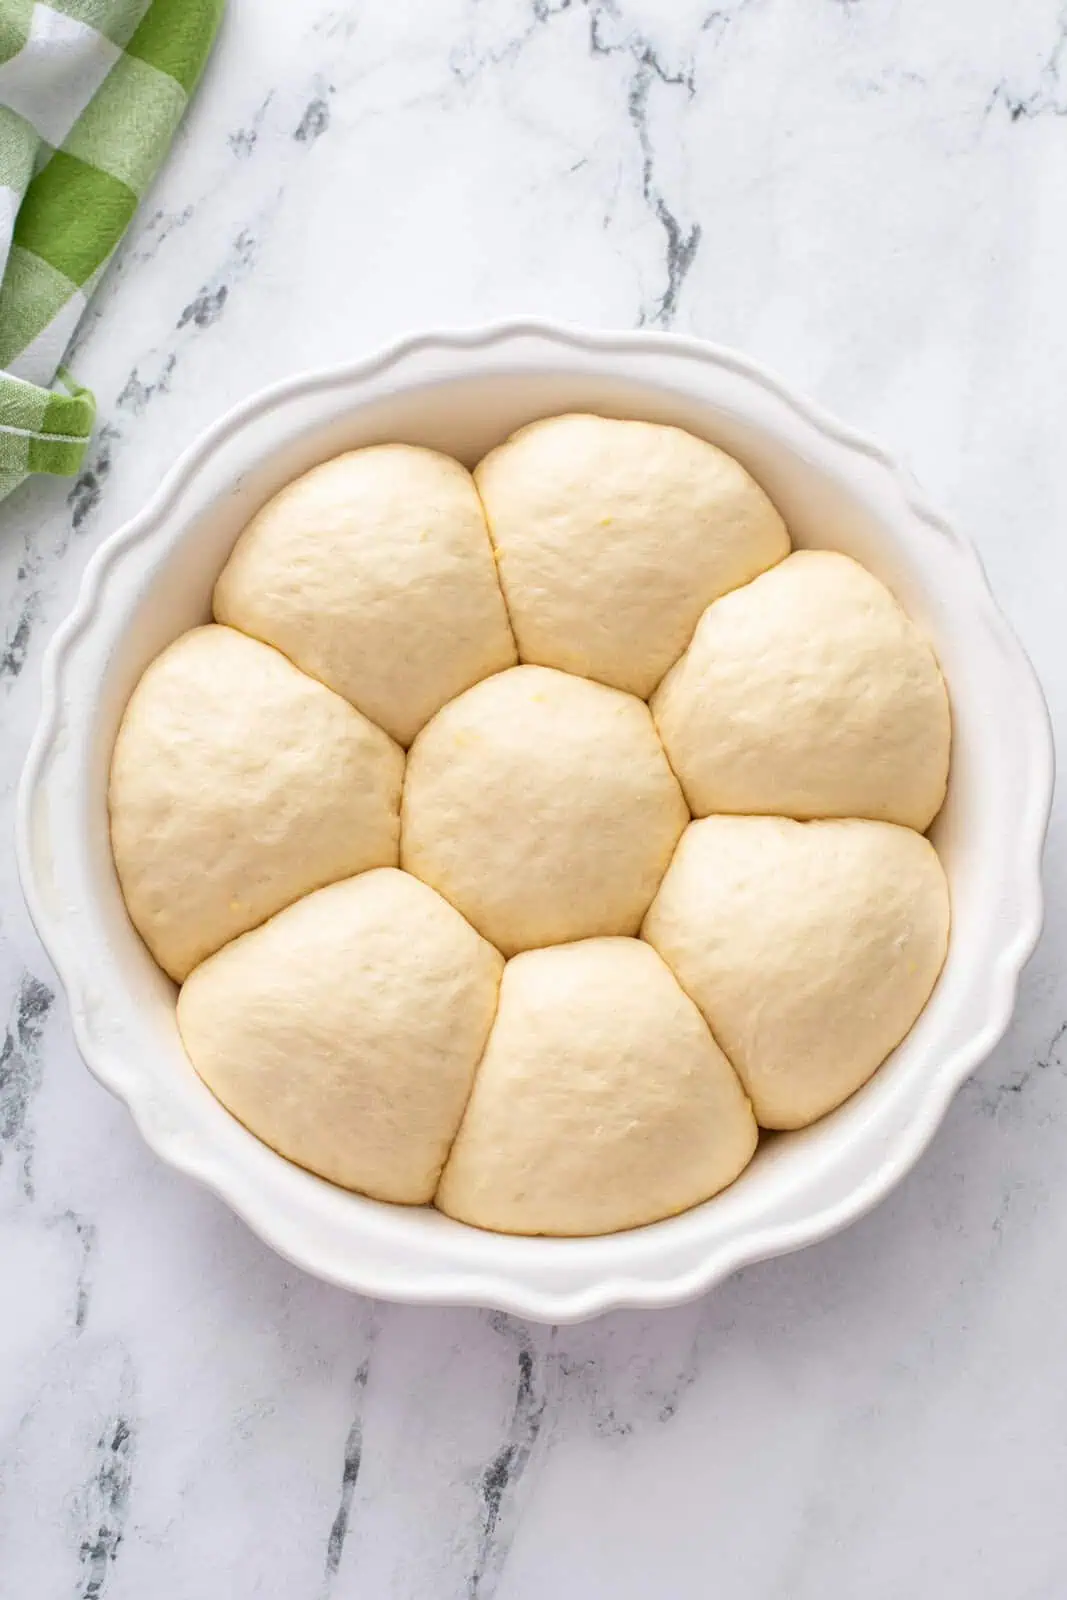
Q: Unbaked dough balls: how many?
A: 8